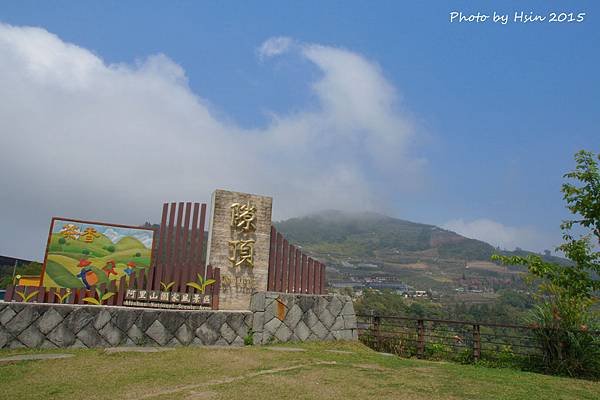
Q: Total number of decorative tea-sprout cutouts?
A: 5